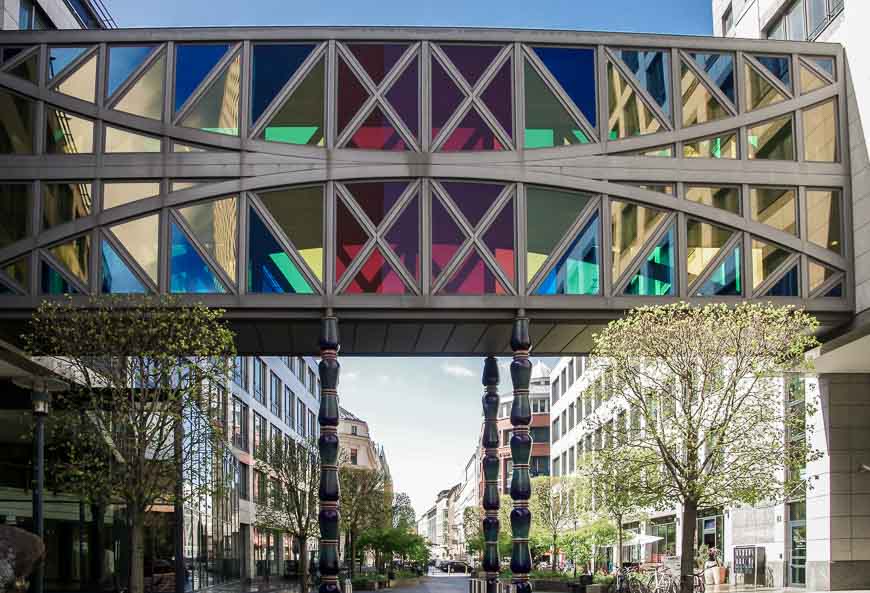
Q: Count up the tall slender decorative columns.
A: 3